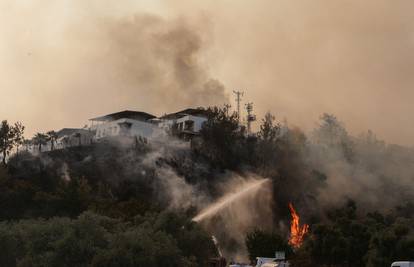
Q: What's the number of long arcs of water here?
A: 1